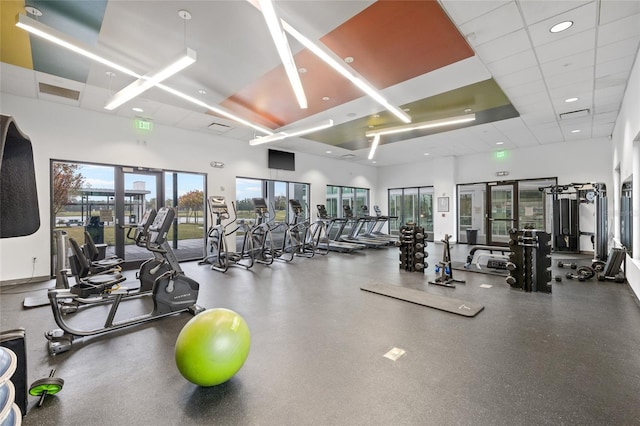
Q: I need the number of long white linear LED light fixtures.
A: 7